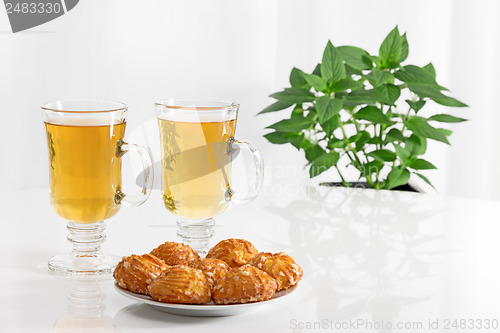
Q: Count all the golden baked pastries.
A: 7